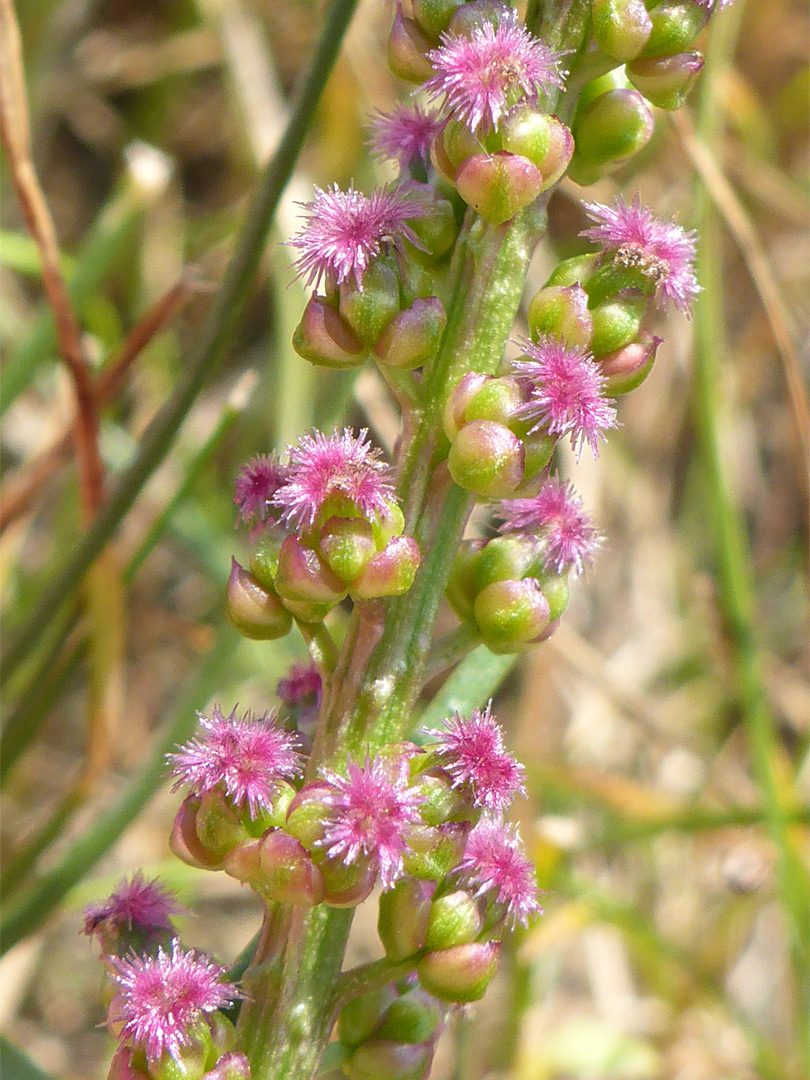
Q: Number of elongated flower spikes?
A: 1